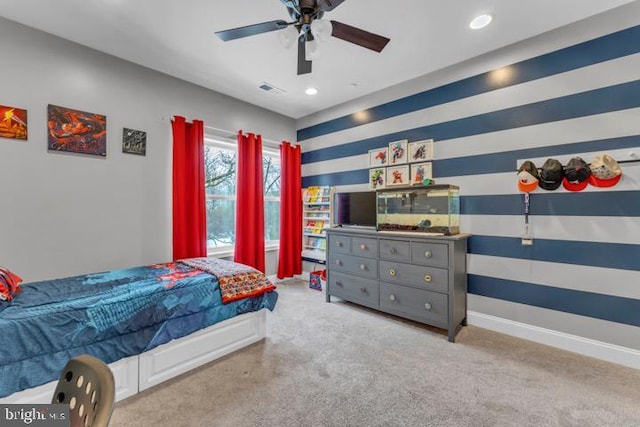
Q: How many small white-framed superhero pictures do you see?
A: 6